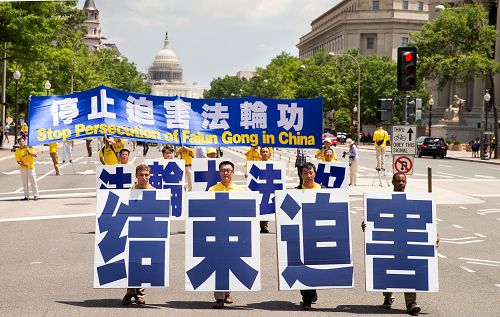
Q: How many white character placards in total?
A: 9